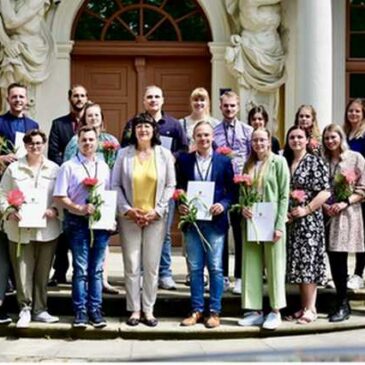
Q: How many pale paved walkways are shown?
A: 1